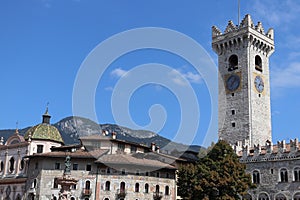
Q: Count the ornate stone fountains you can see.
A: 1